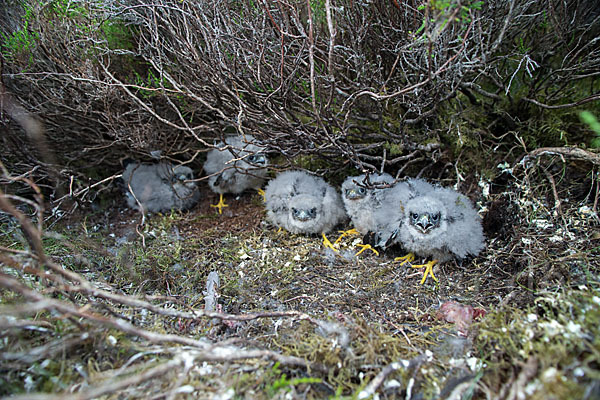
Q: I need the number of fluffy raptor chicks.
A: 5